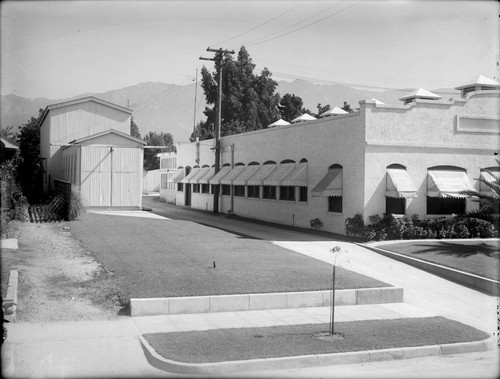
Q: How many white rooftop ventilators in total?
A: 6